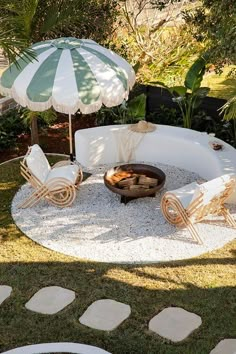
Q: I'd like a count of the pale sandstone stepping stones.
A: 5